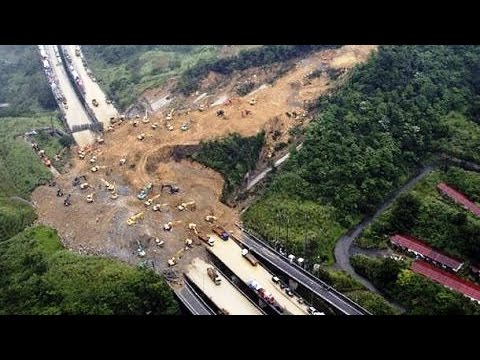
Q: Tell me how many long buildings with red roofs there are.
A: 3